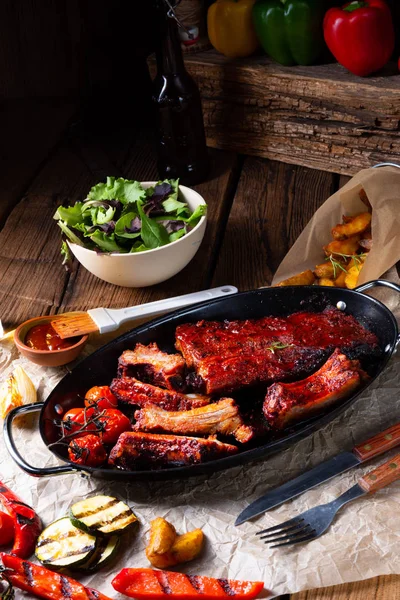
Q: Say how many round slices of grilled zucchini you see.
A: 3